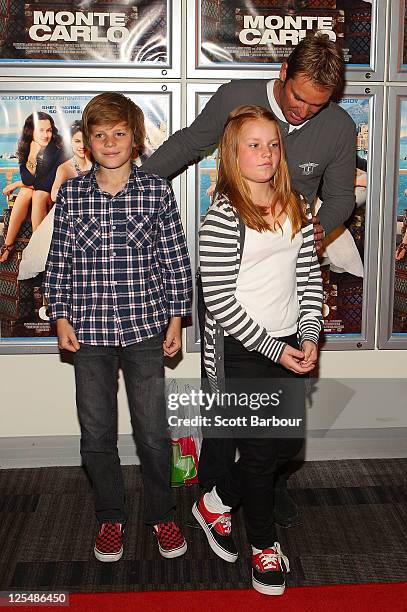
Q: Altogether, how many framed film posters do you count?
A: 6